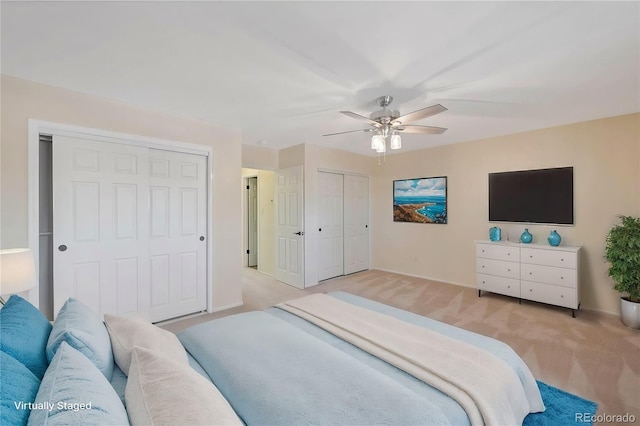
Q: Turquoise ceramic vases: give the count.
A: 3